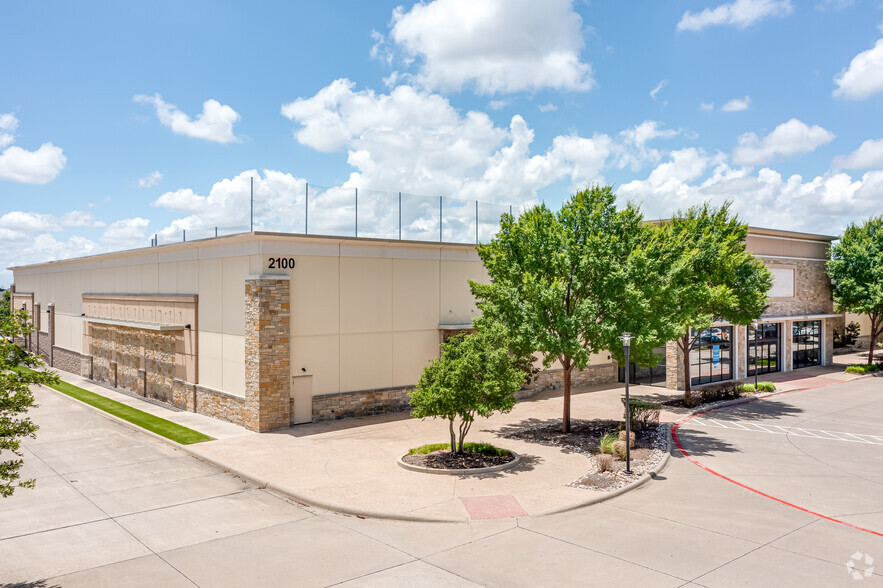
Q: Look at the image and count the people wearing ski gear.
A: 0